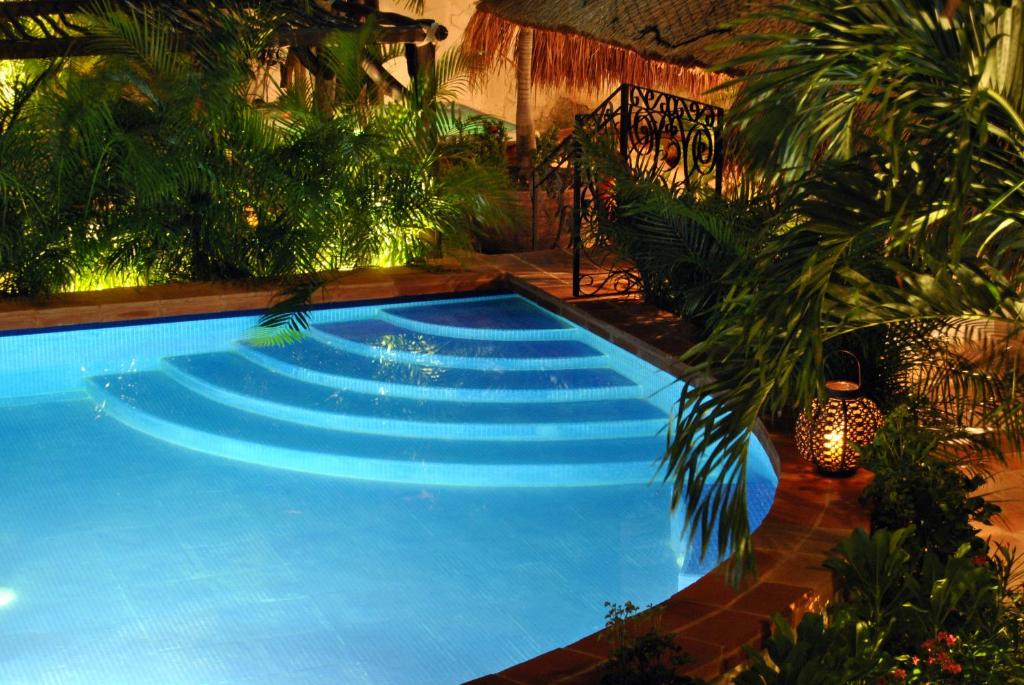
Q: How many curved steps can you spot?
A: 5